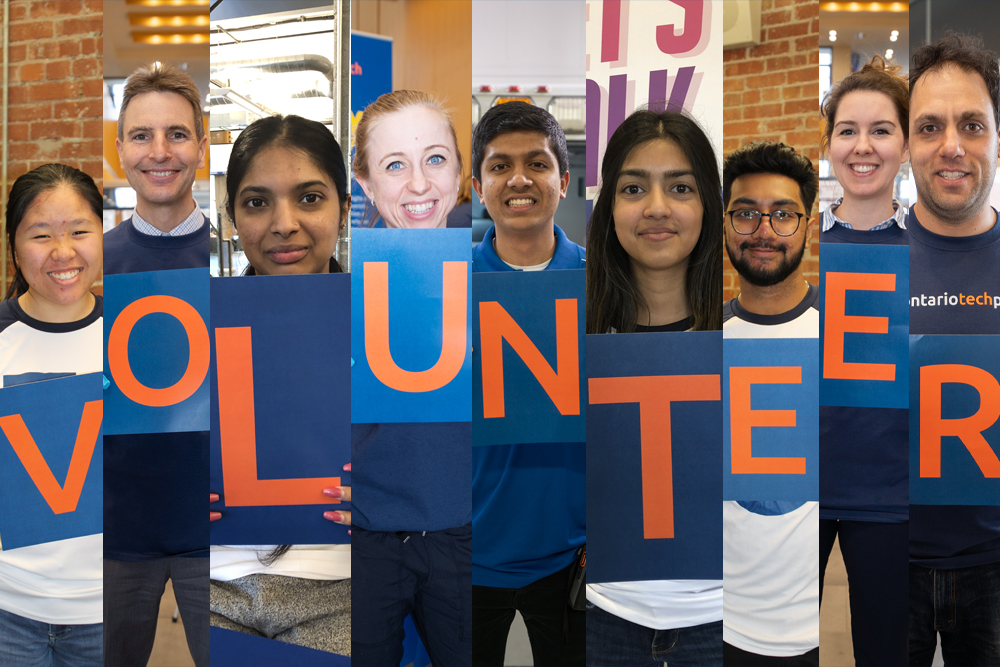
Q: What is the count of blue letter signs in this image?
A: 9